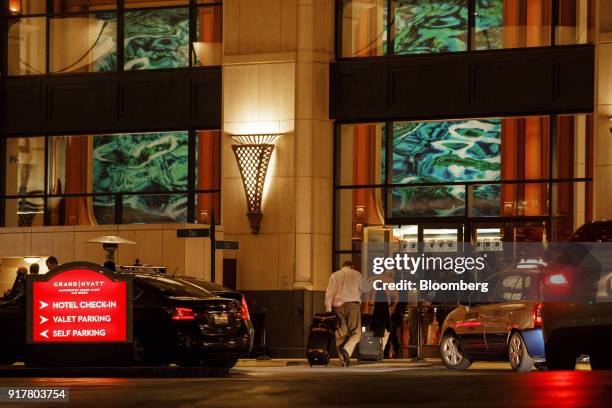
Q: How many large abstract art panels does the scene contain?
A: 4